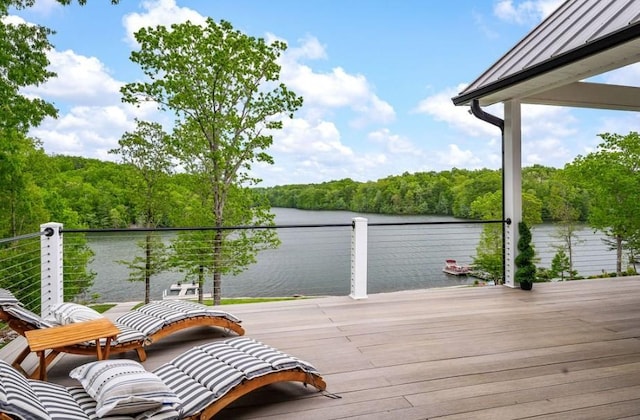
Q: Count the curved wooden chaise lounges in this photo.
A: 2